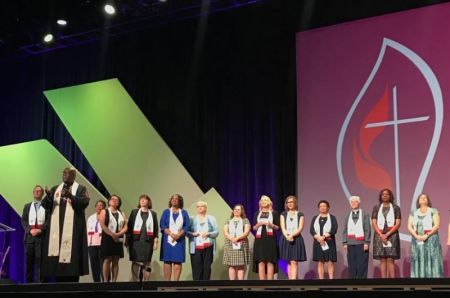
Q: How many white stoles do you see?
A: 14